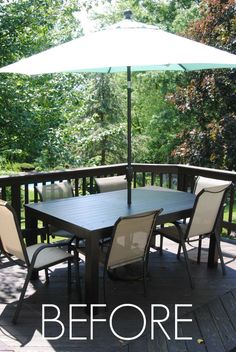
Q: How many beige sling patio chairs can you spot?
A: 6